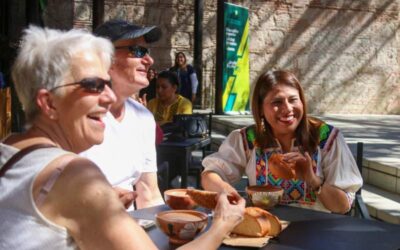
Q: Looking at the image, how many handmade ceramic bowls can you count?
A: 3